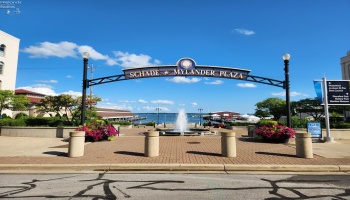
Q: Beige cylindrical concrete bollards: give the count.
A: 4